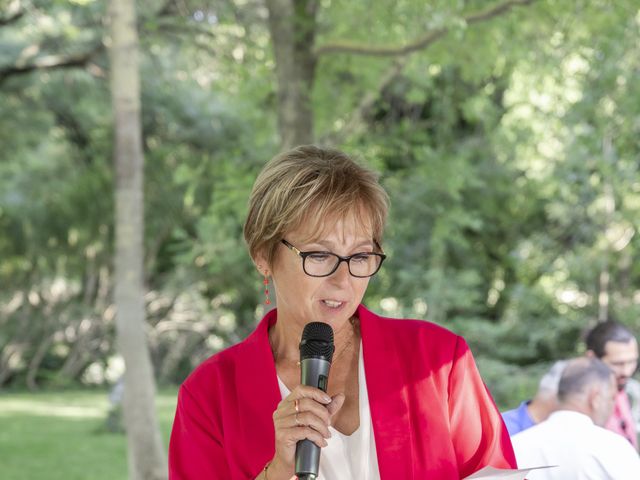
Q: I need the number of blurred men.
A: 3